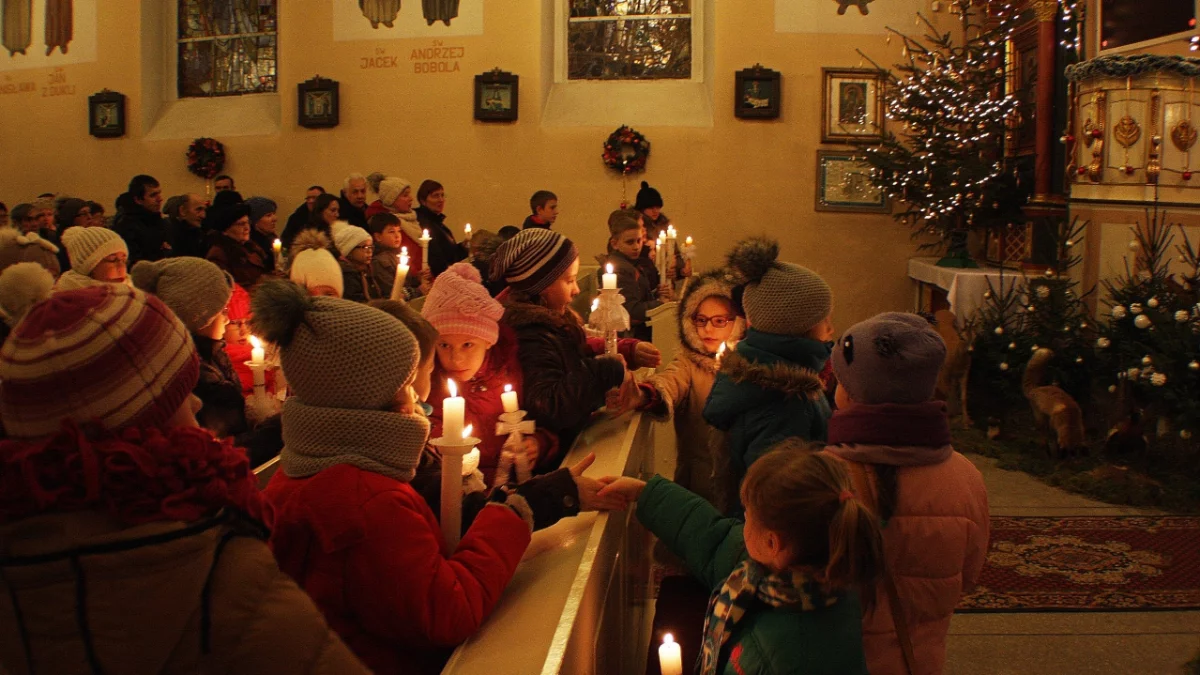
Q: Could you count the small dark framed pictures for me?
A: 4